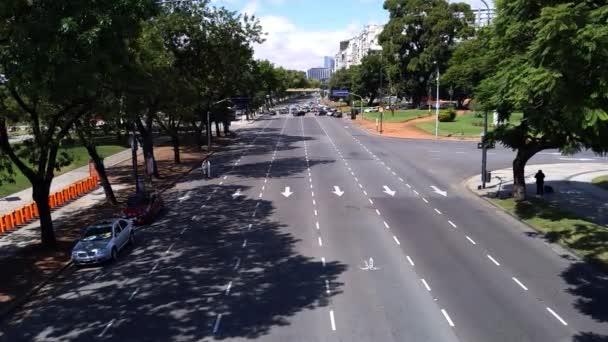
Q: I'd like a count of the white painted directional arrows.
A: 6